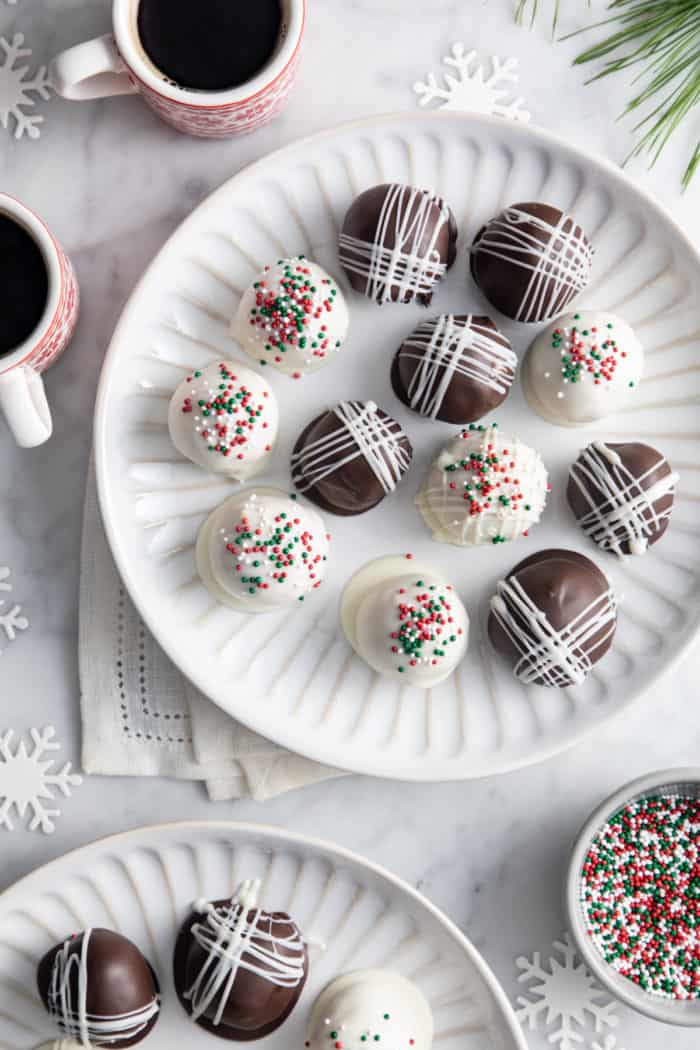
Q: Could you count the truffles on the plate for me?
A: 12